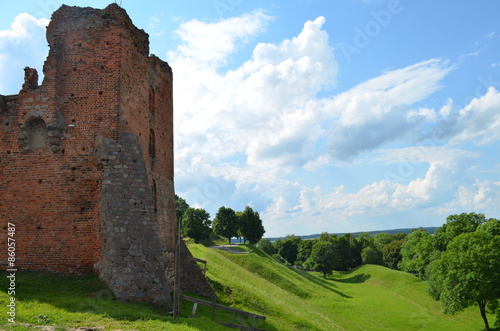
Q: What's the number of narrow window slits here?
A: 3